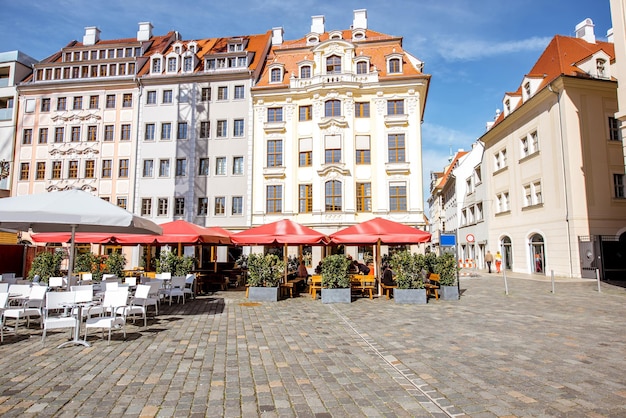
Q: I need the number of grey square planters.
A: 4